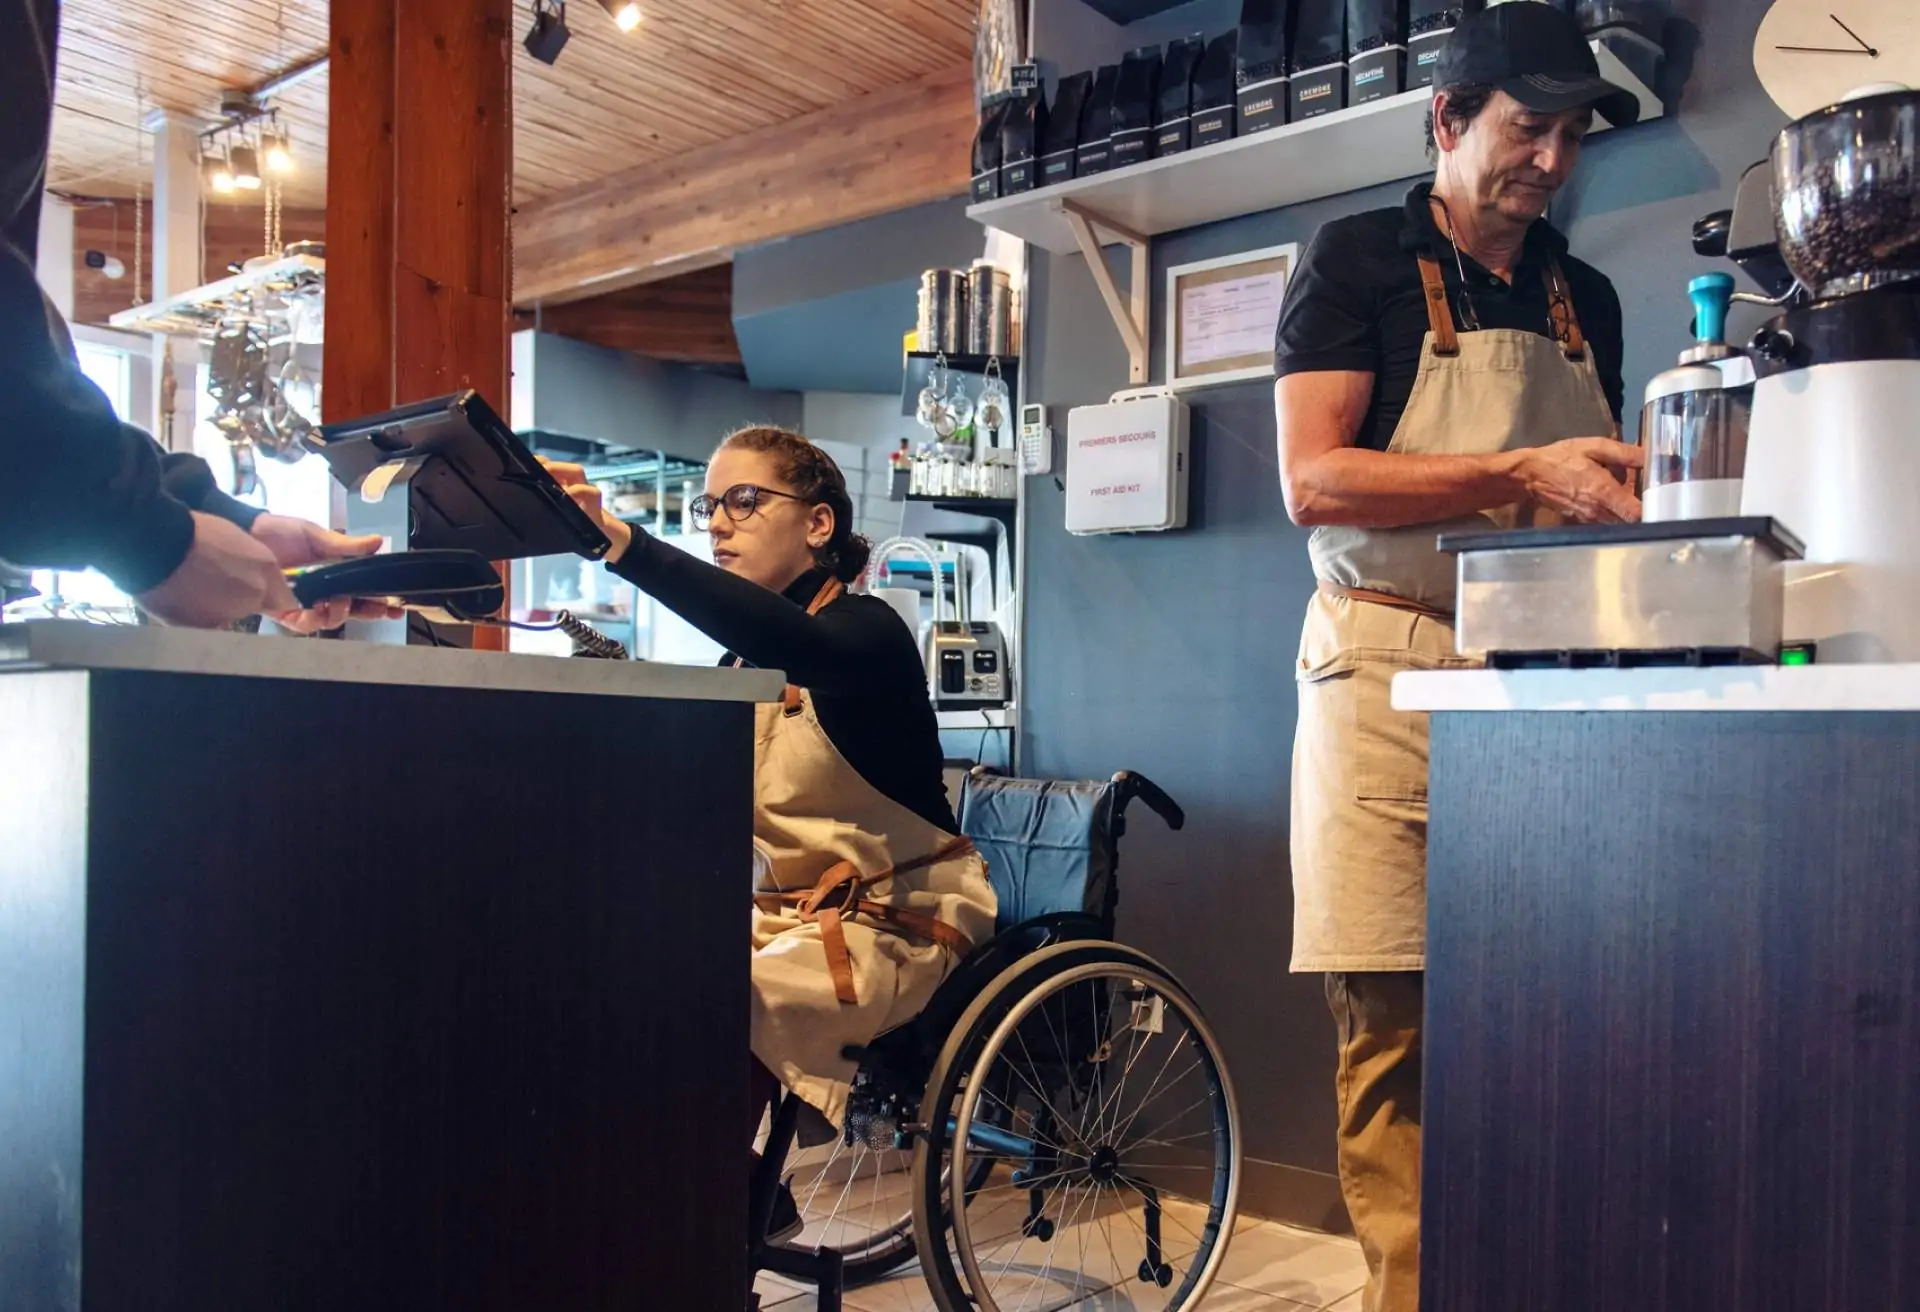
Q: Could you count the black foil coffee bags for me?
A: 11